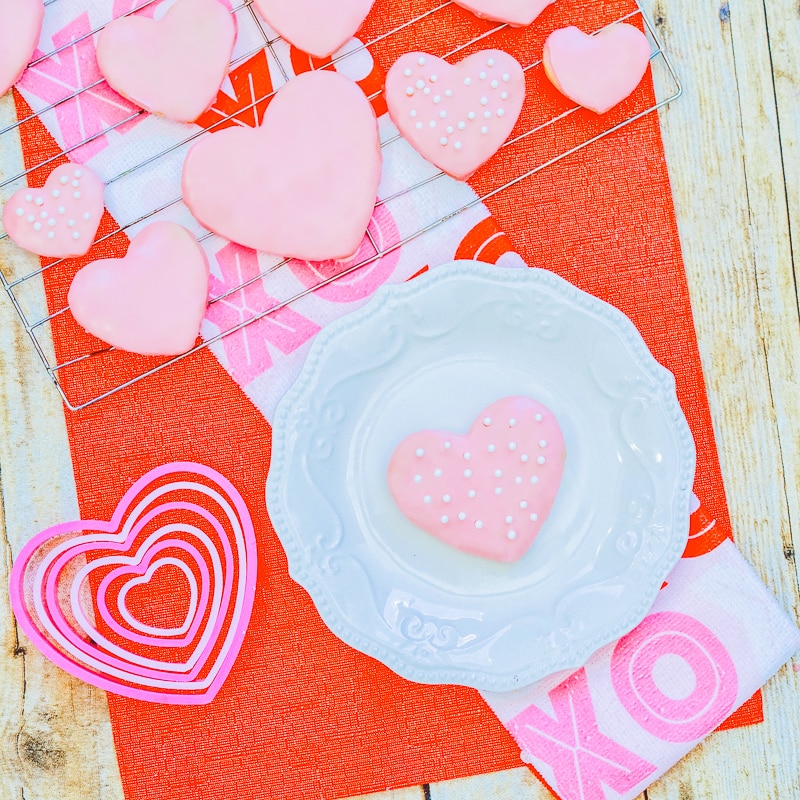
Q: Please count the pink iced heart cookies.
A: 10